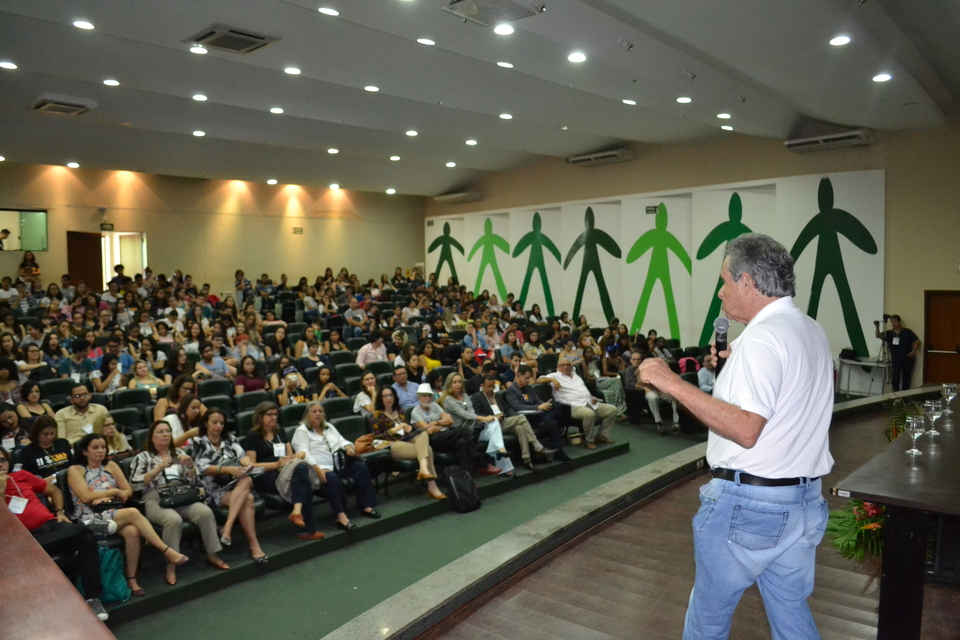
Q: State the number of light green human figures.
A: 2